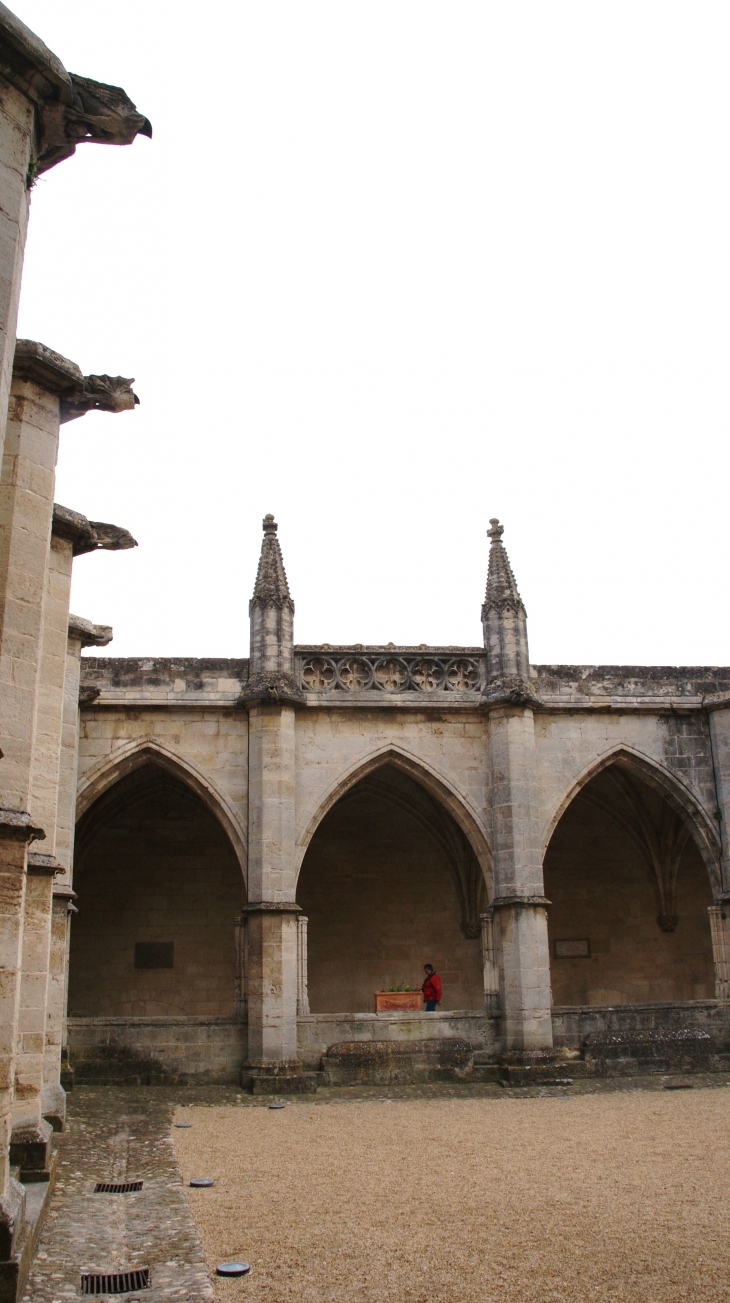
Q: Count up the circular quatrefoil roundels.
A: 5